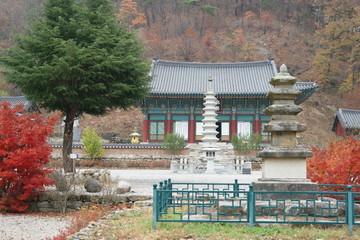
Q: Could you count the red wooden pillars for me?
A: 5